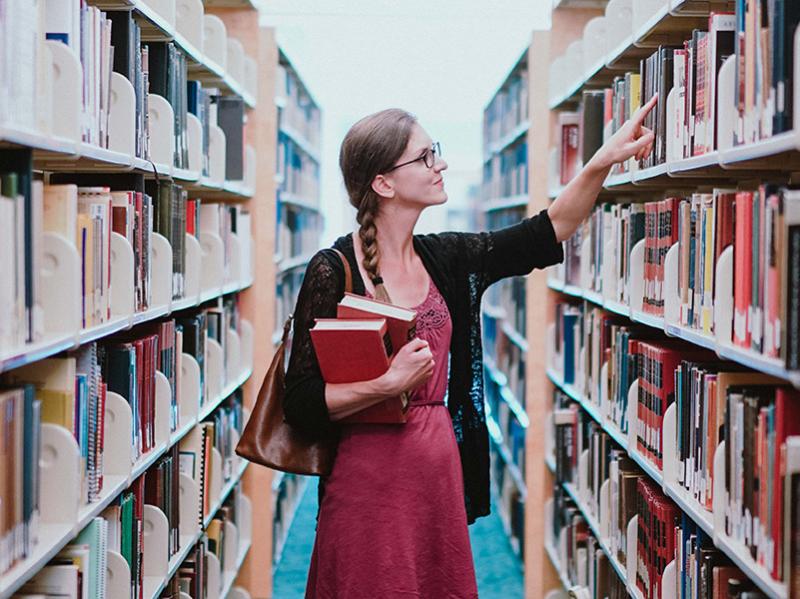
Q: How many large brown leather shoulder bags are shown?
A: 1